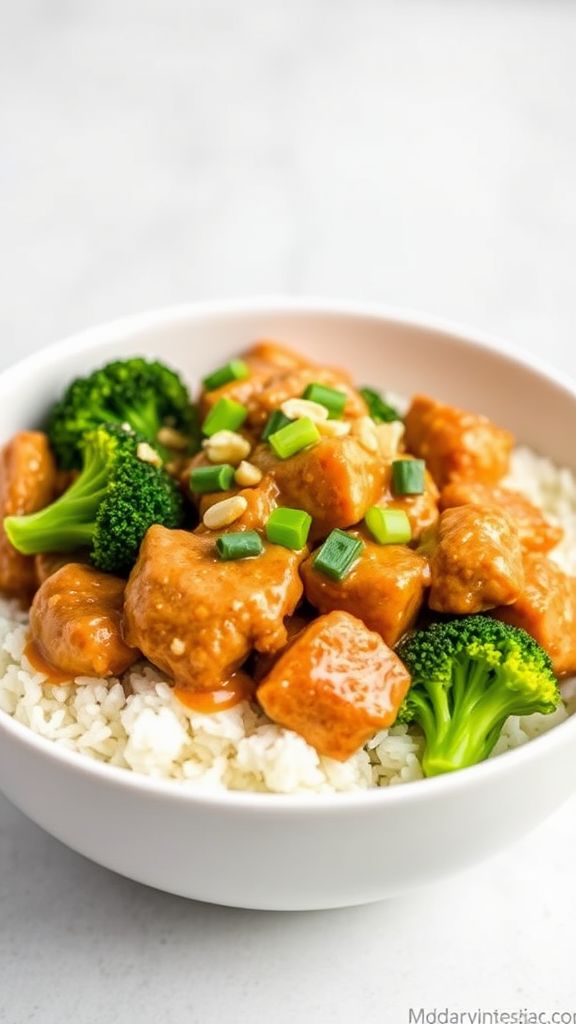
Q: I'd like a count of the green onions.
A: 11